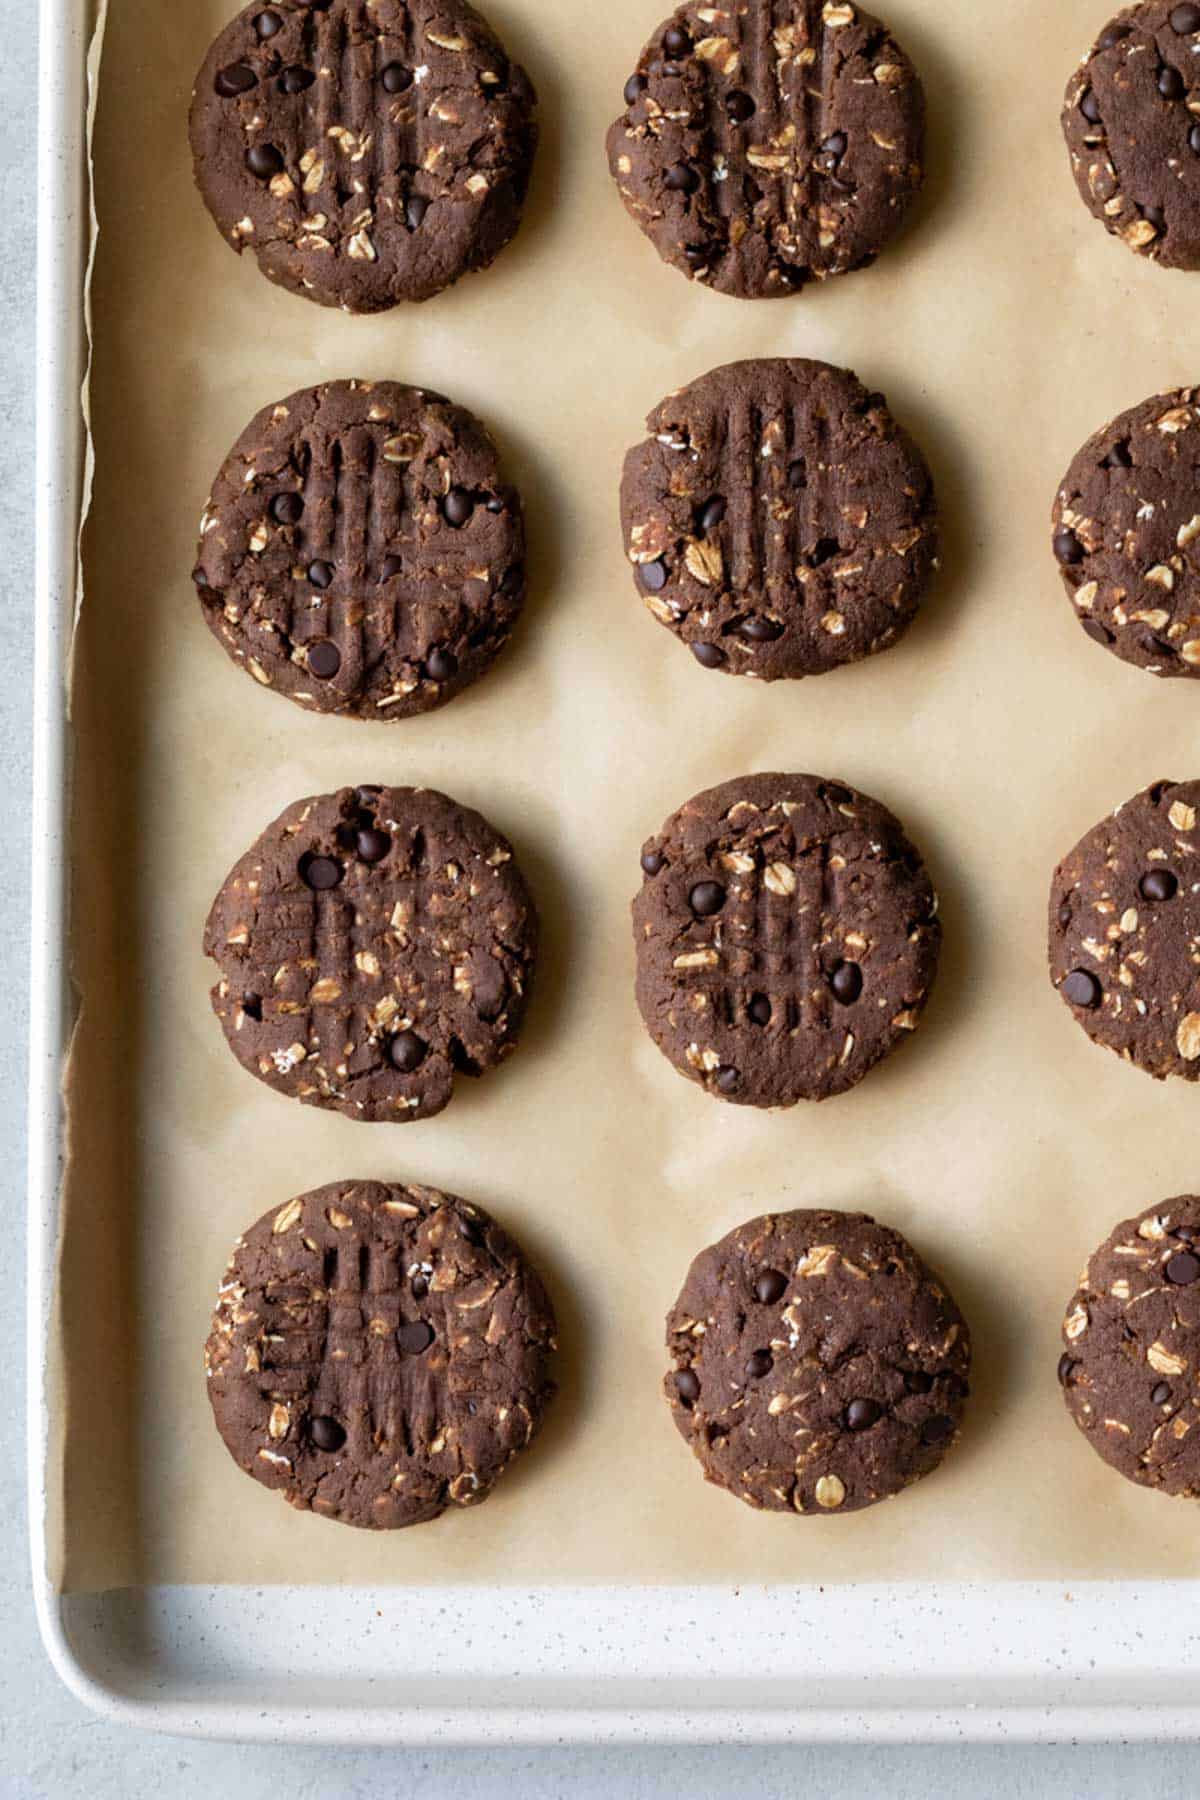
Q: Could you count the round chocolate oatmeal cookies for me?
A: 12